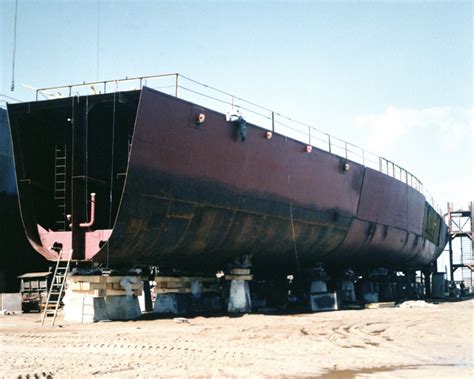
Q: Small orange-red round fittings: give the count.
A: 4